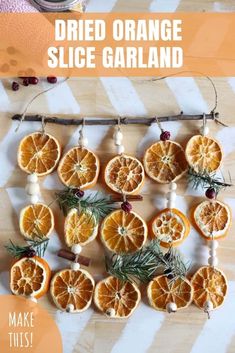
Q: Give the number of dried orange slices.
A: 15